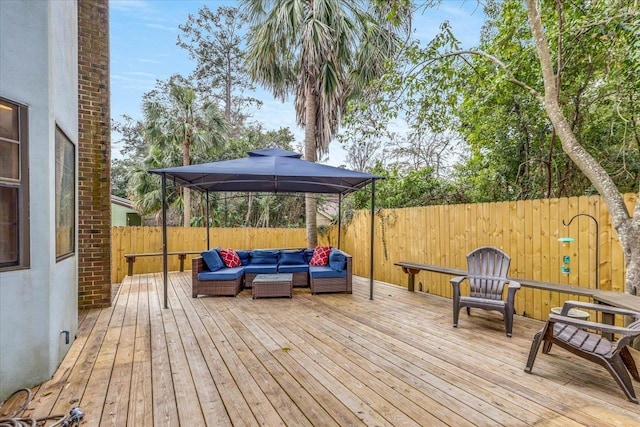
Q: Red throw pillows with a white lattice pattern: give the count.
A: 2